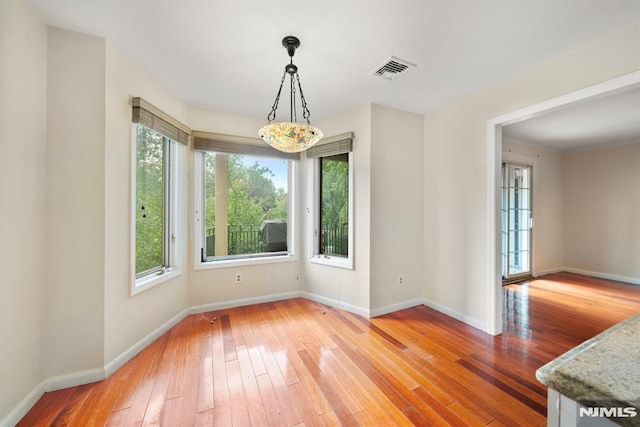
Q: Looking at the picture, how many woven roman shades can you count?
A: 3